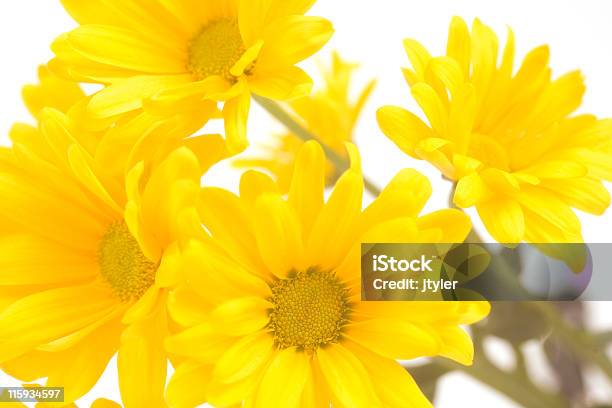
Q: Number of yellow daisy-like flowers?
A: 5